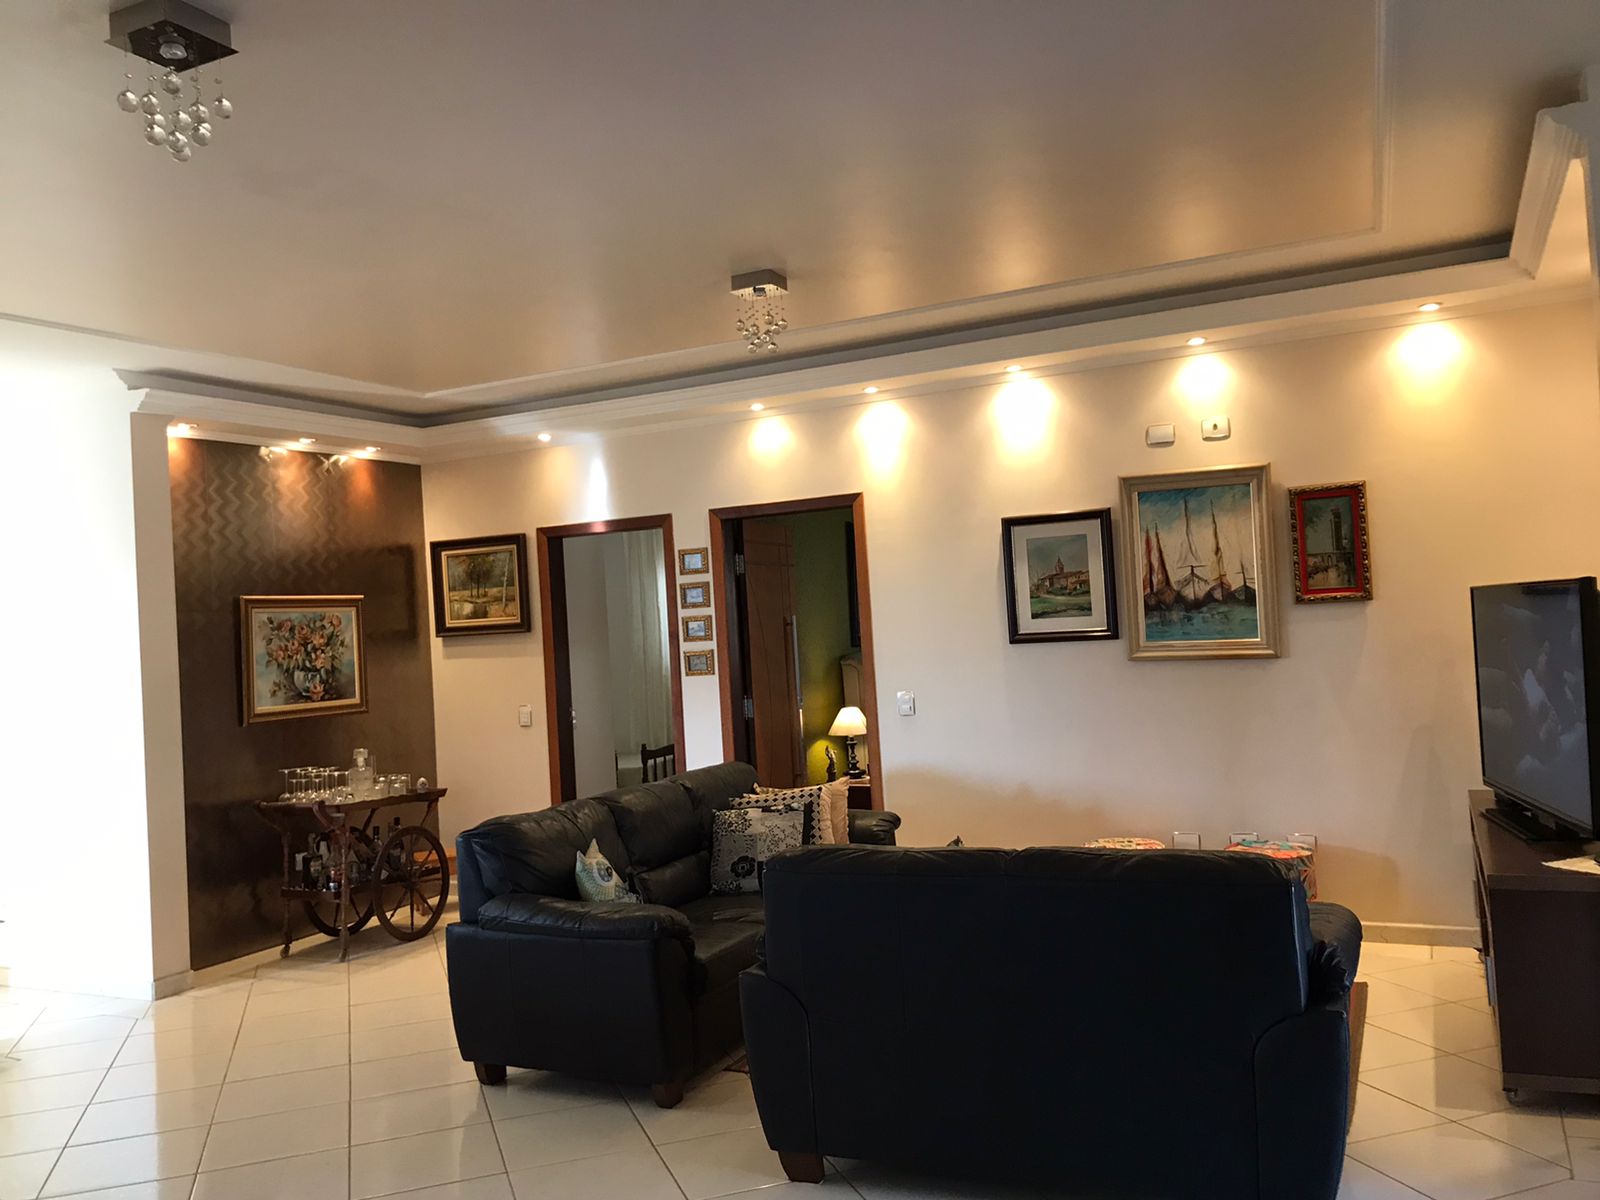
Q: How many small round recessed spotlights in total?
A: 9